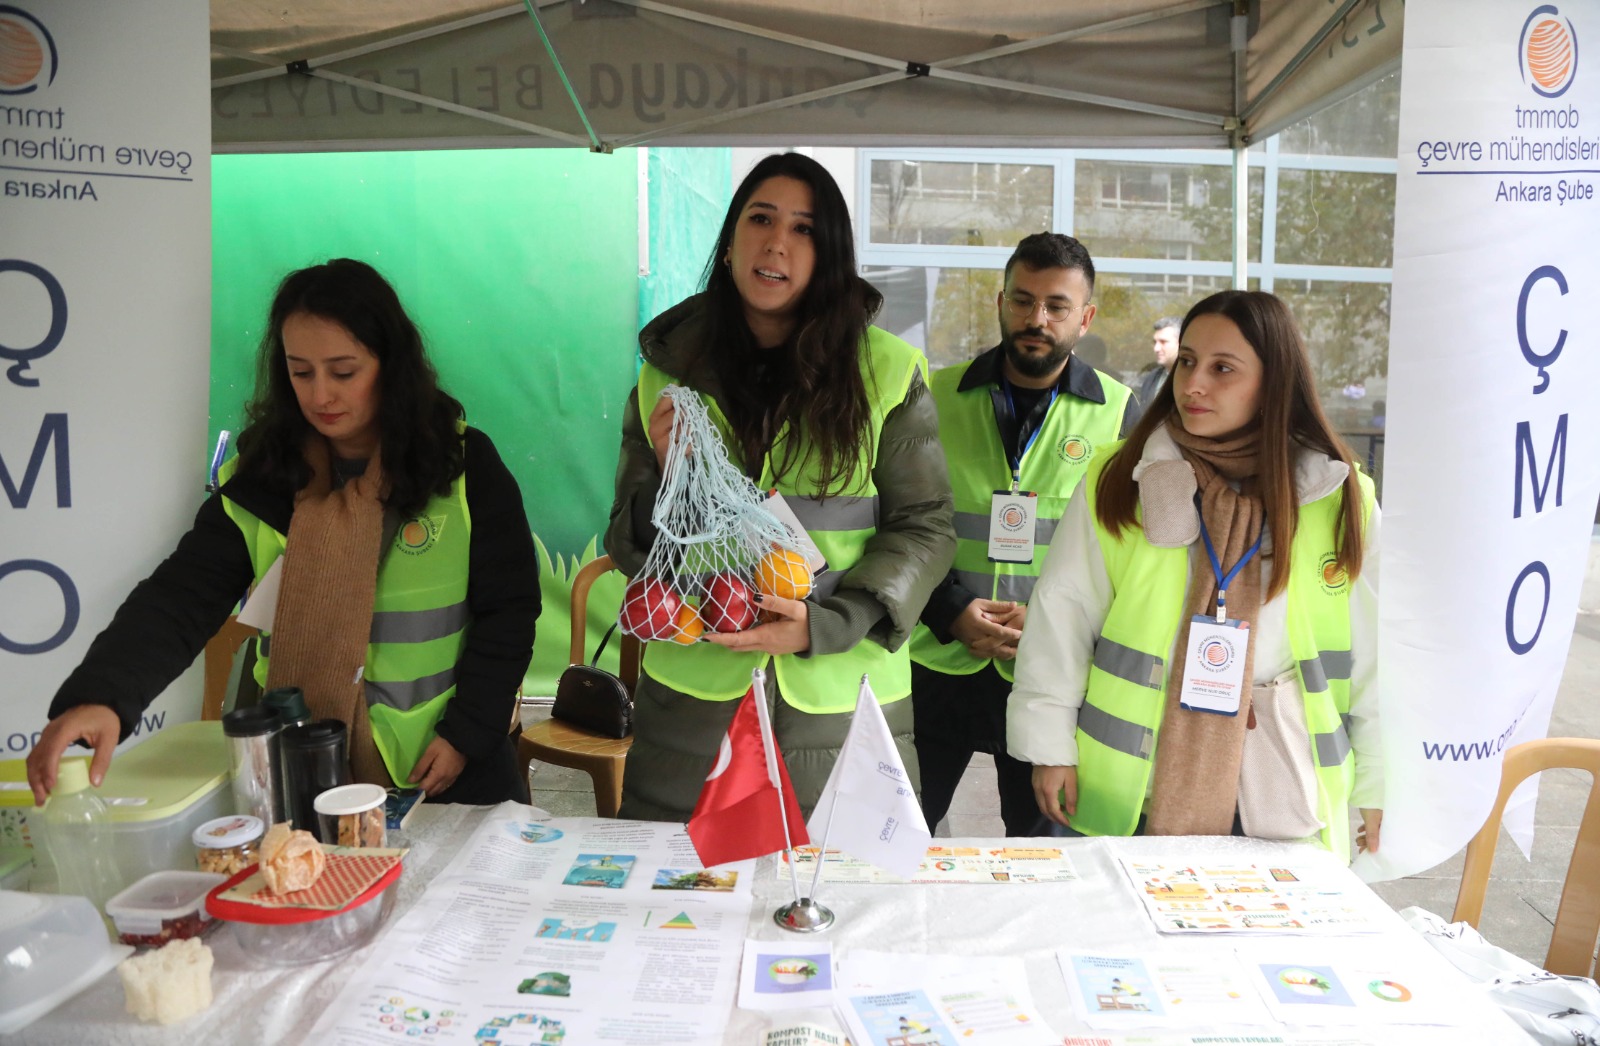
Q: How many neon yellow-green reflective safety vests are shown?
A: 4